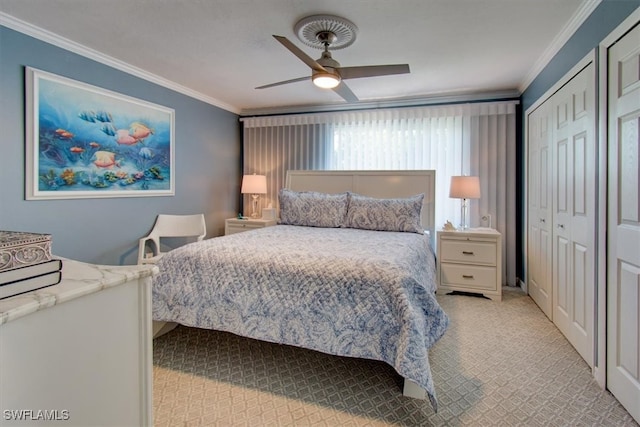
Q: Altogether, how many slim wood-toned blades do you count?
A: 4